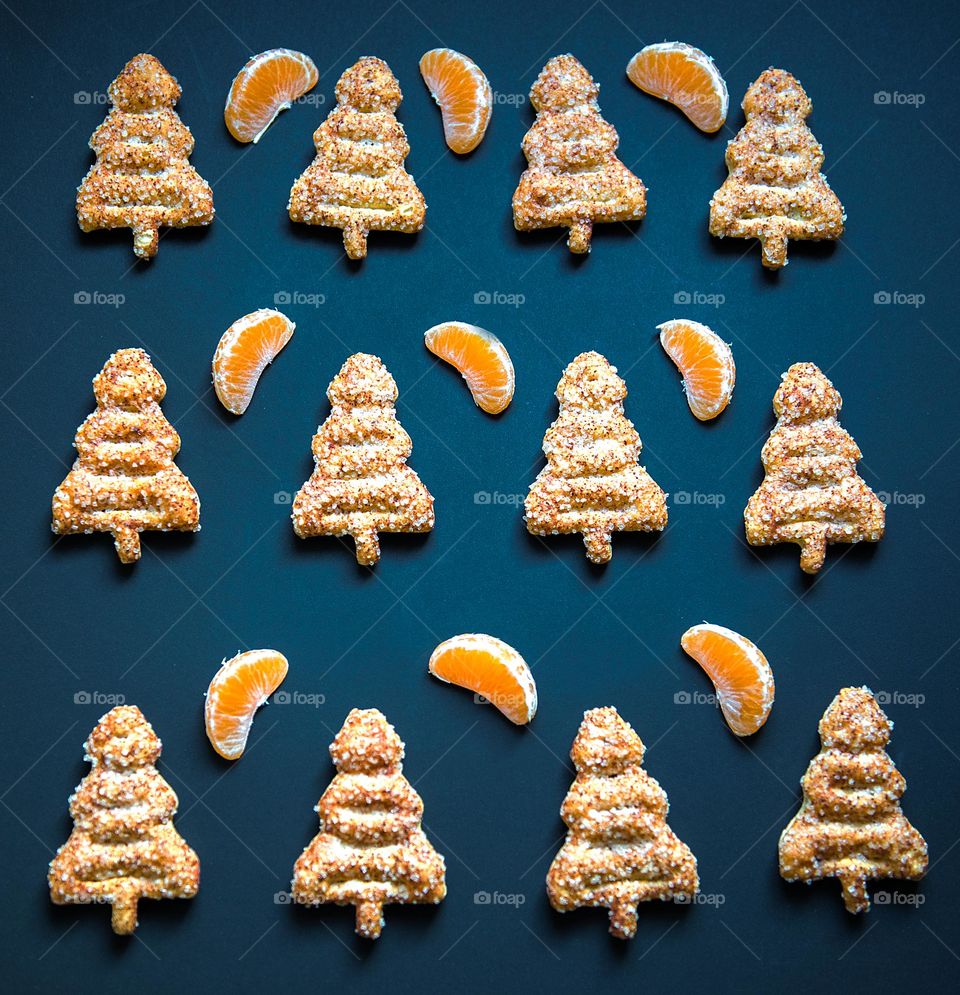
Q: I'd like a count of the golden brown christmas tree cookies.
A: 12